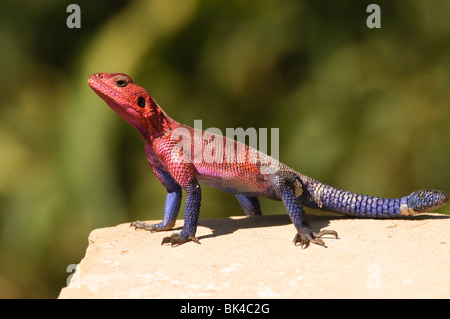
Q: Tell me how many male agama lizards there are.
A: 1